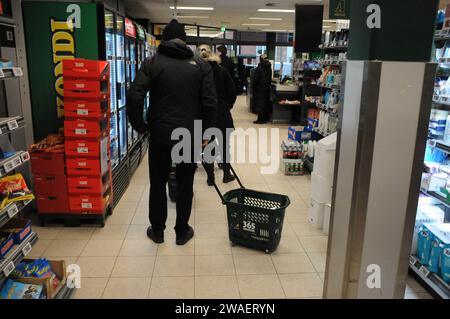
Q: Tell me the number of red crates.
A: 11